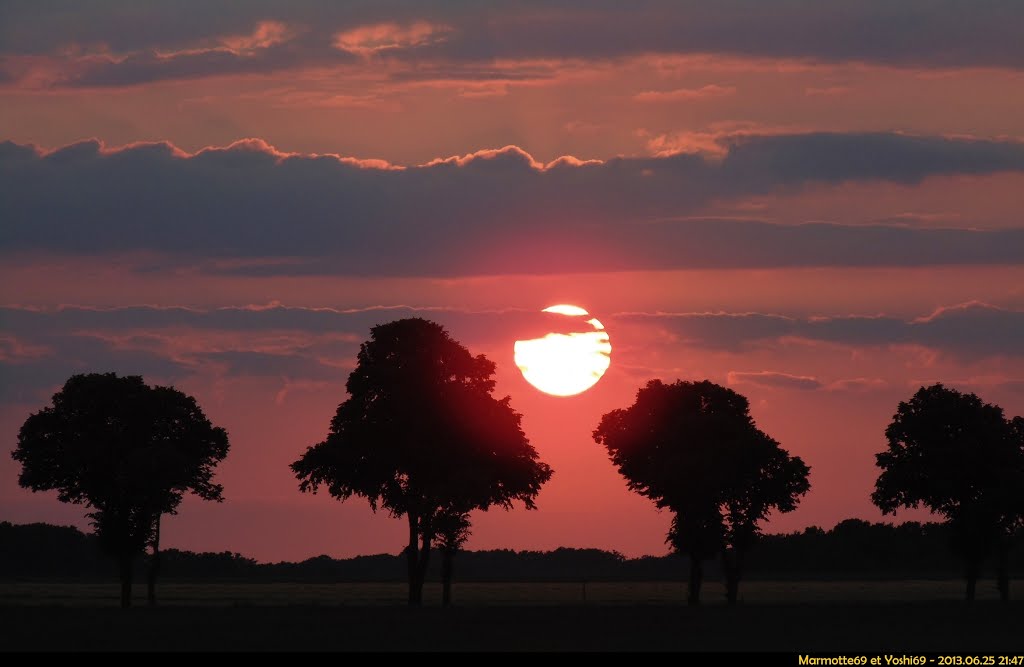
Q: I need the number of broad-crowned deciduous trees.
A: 4